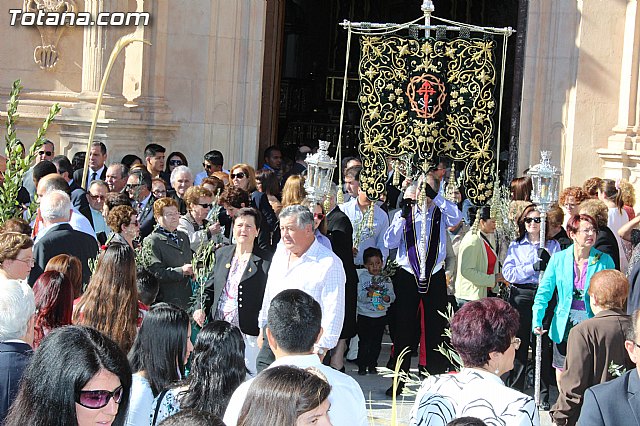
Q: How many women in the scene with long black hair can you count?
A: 3